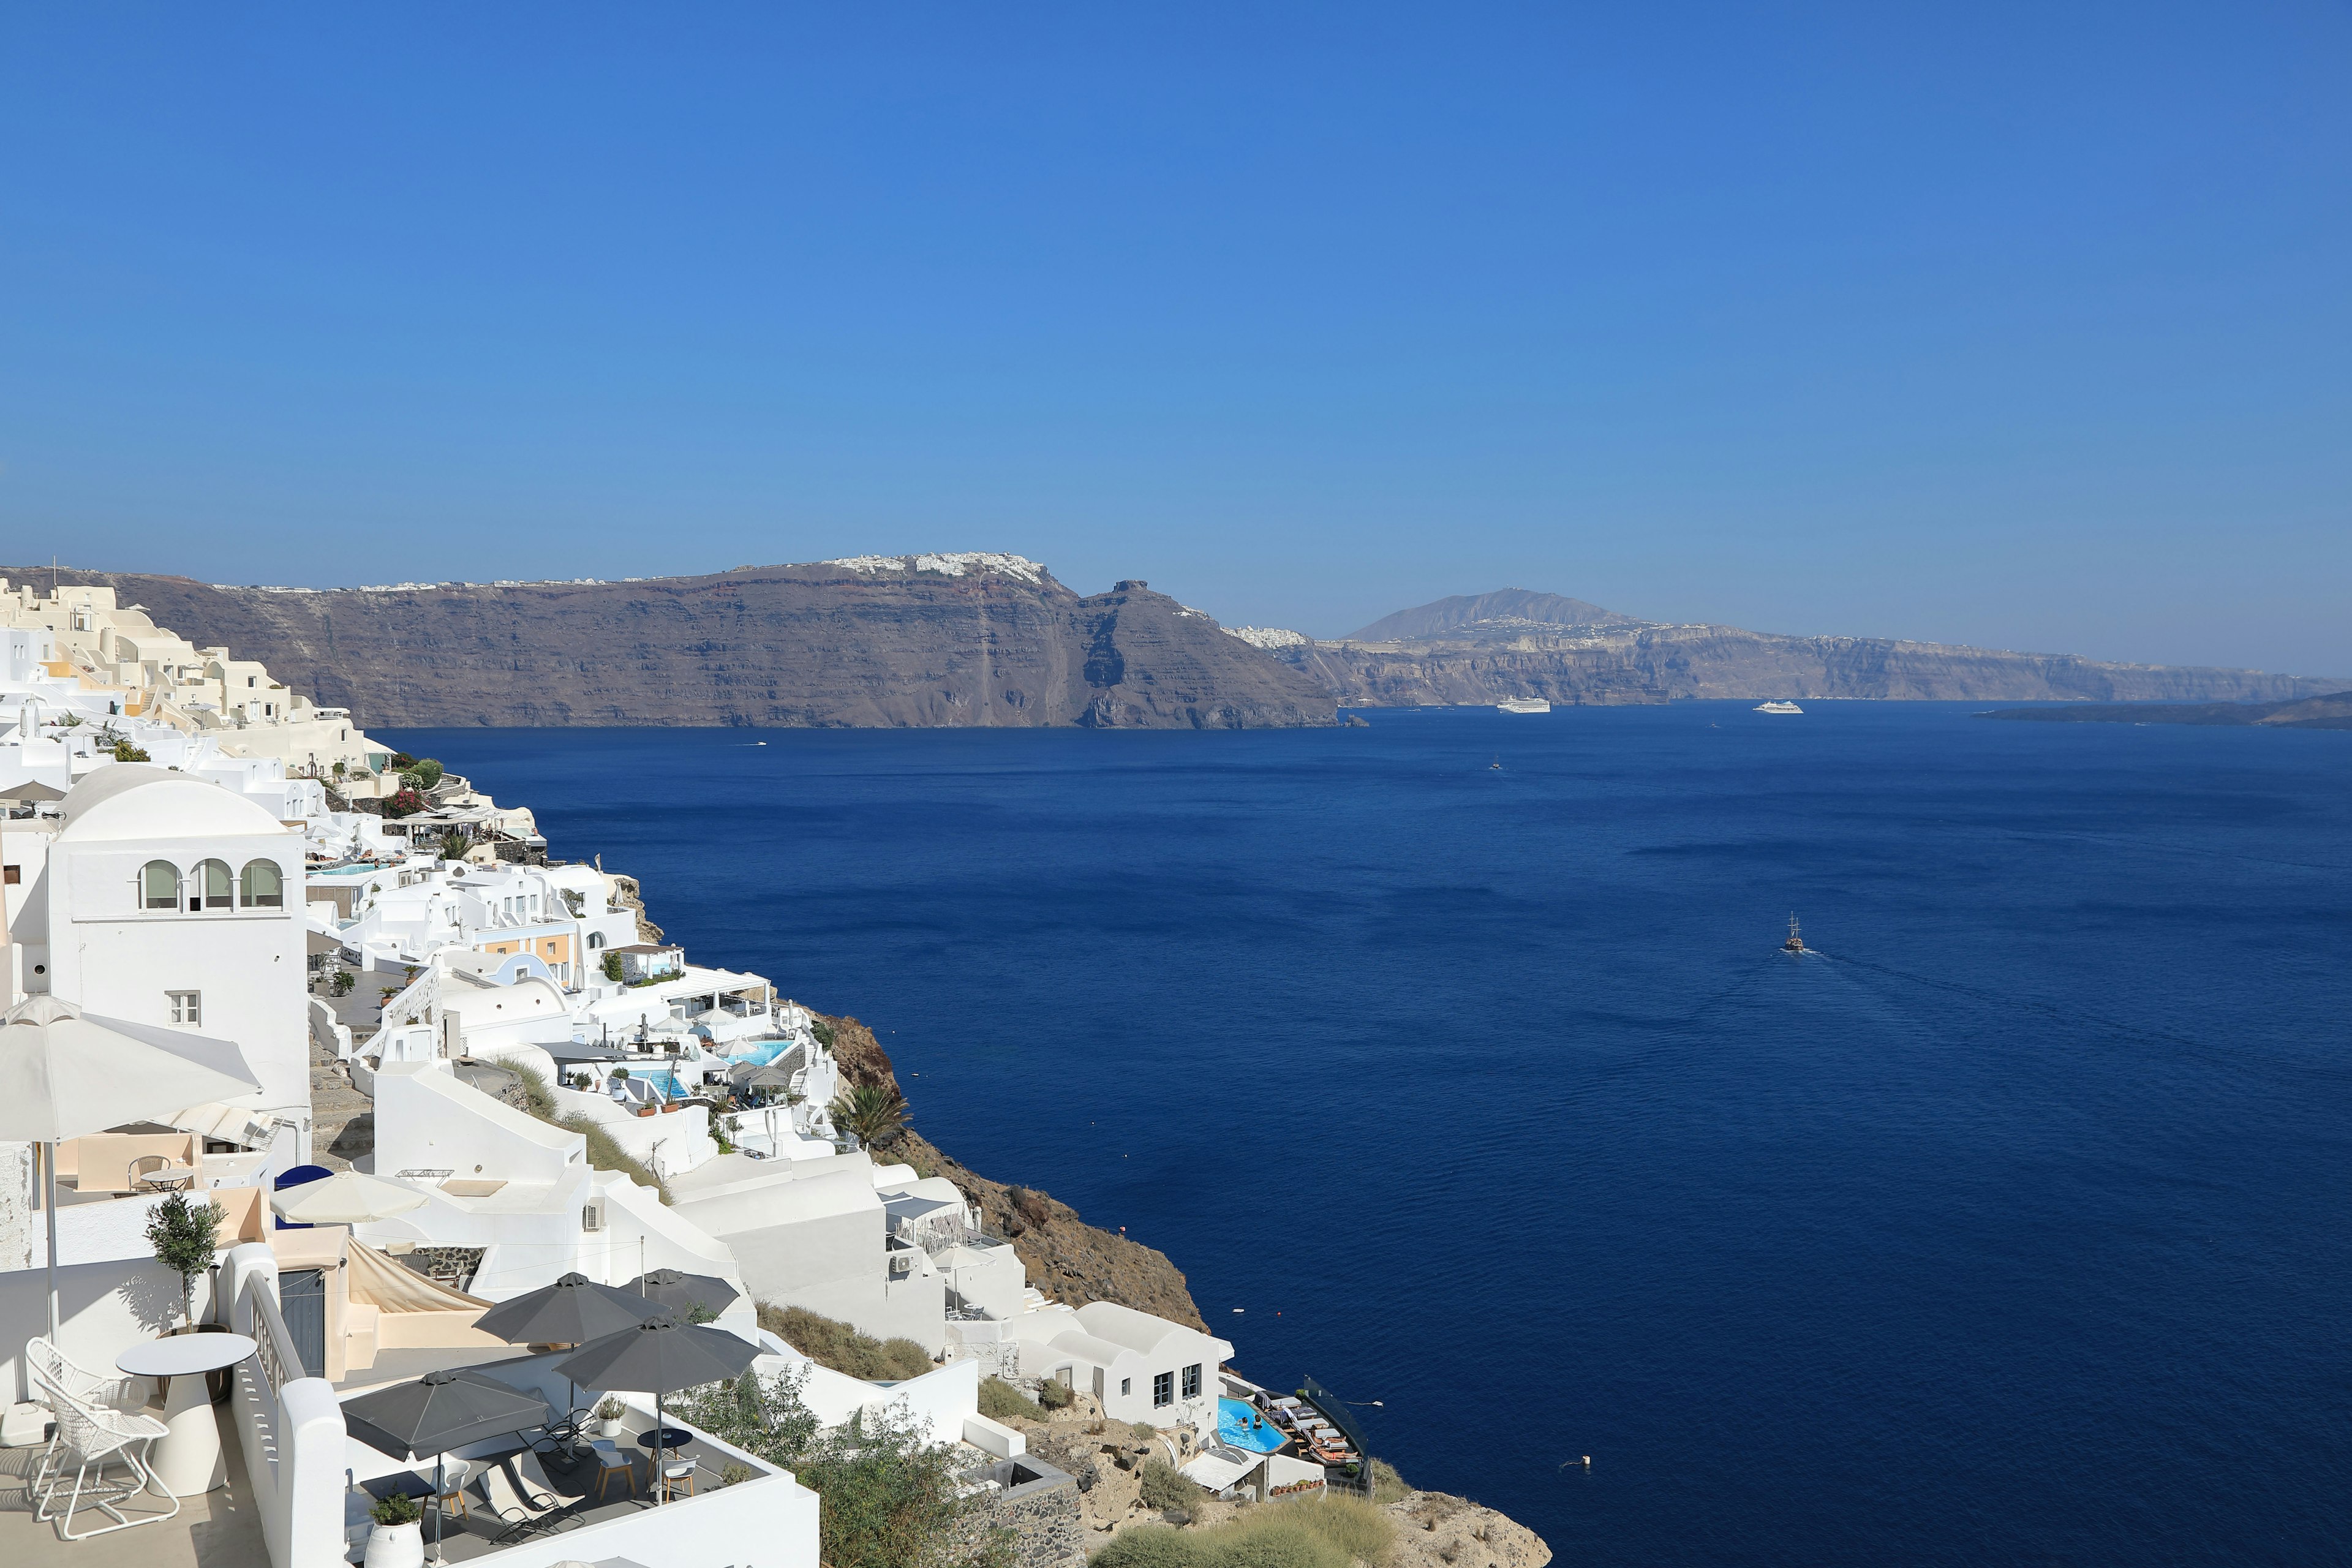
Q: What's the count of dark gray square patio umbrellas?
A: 1